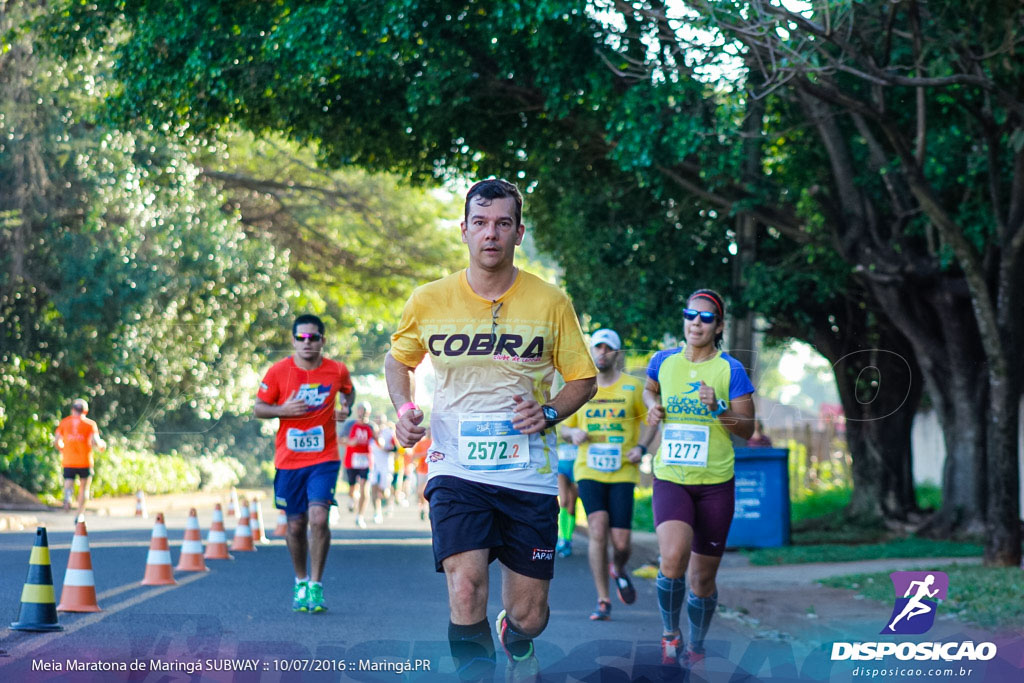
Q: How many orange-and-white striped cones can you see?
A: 9